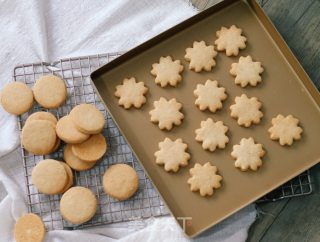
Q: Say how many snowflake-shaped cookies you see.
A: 13